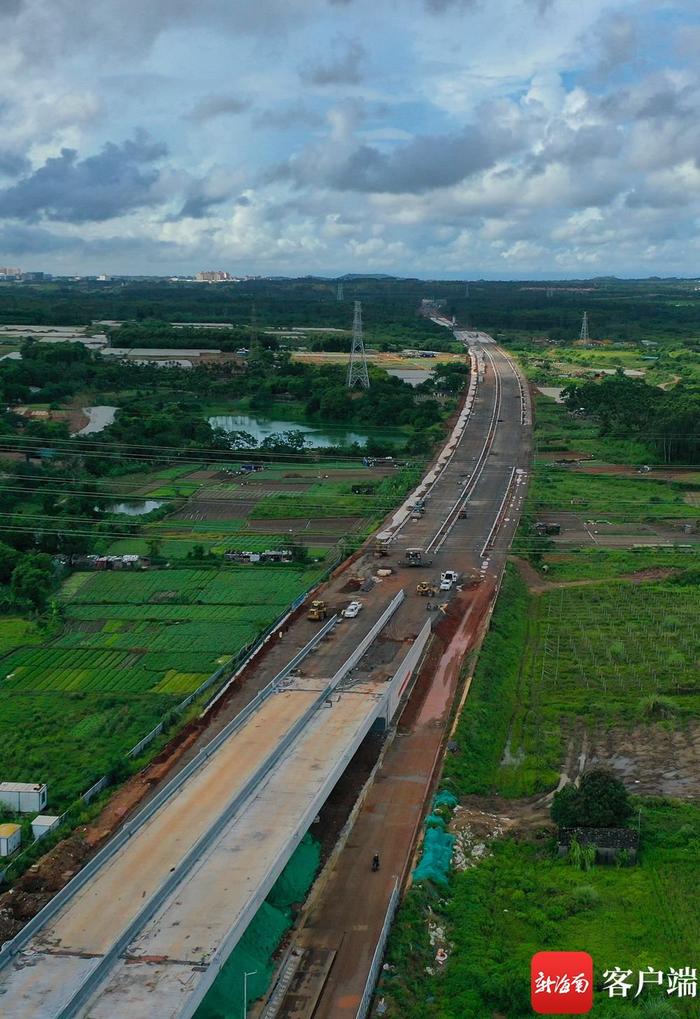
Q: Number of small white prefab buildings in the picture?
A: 3